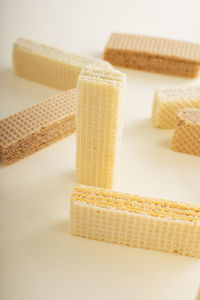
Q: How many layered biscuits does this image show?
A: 7